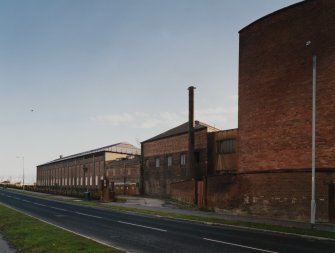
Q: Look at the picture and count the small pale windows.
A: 3